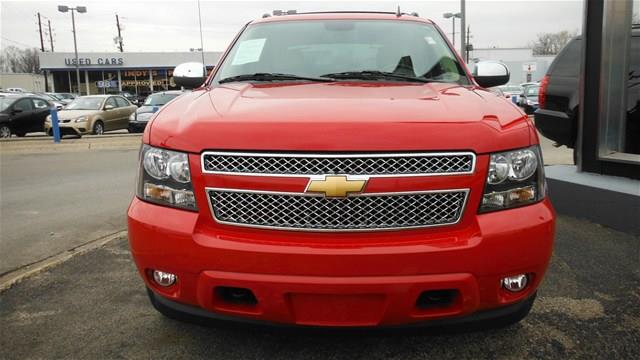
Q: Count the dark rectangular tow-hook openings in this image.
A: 2